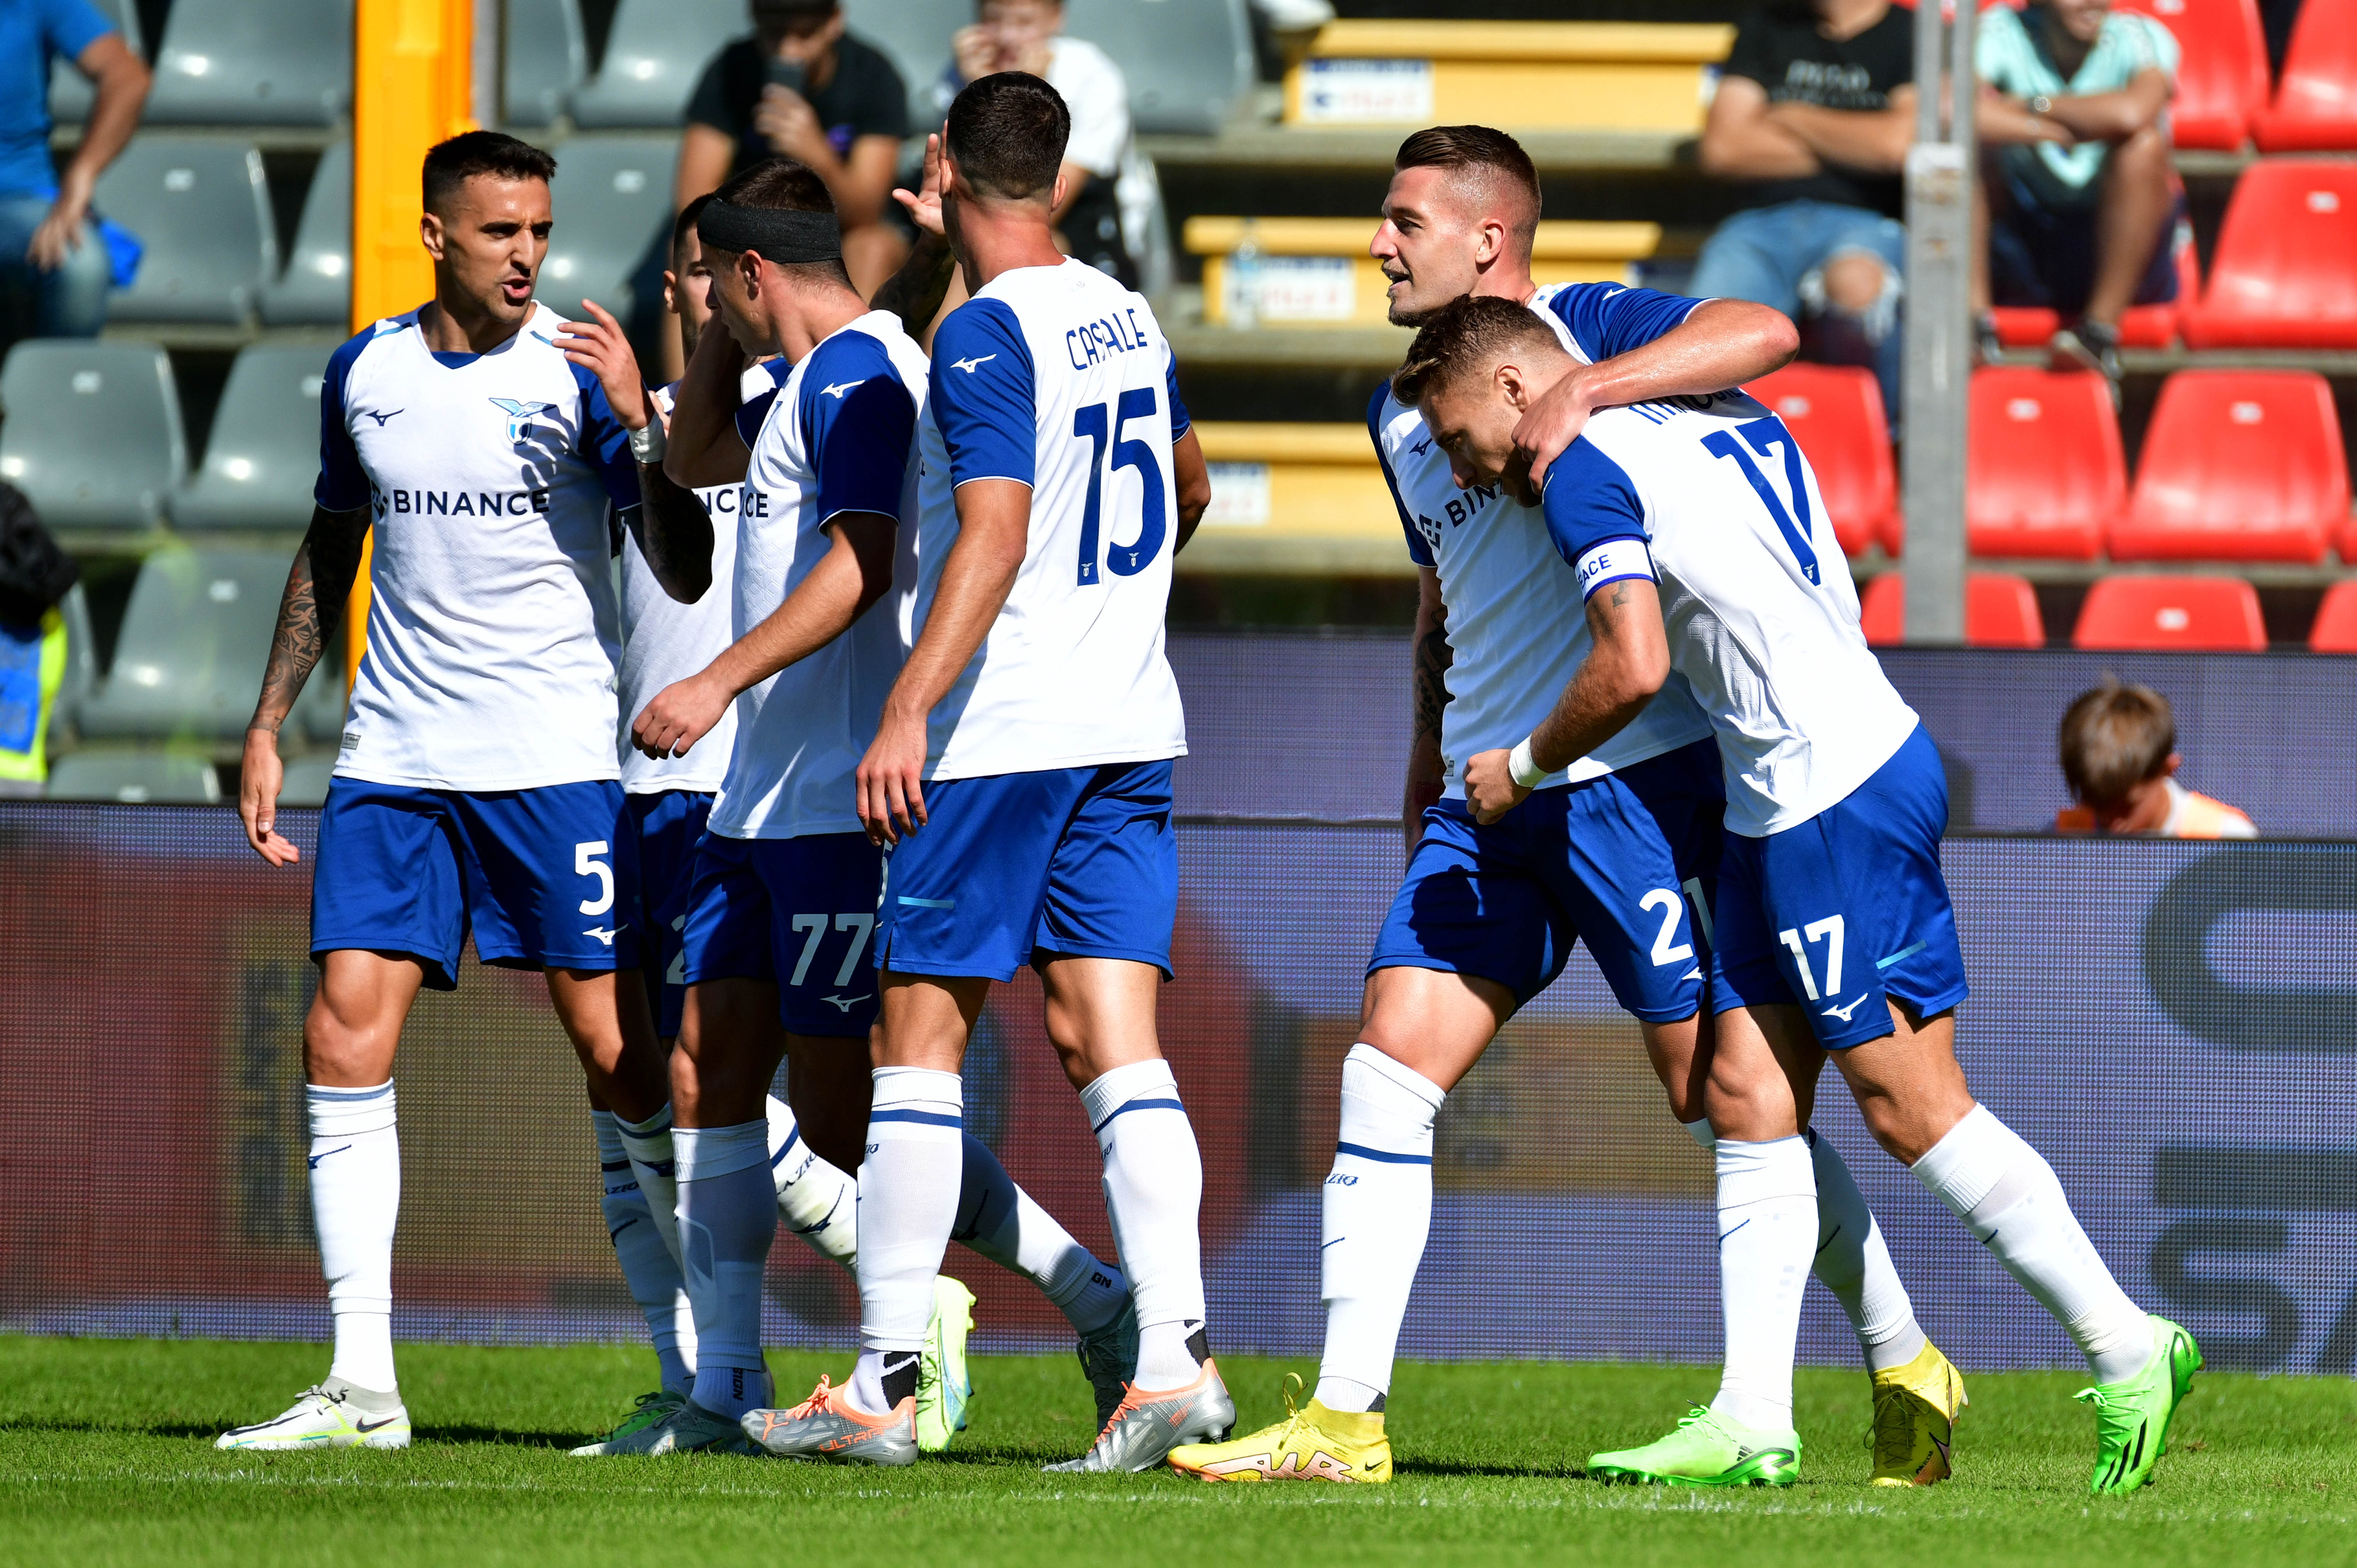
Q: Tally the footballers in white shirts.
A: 6